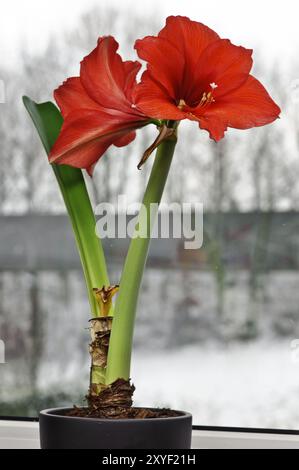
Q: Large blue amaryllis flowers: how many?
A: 0